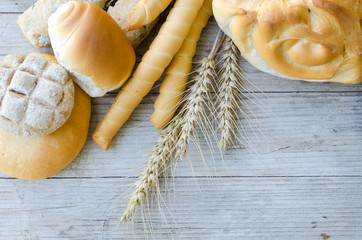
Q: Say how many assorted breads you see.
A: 9